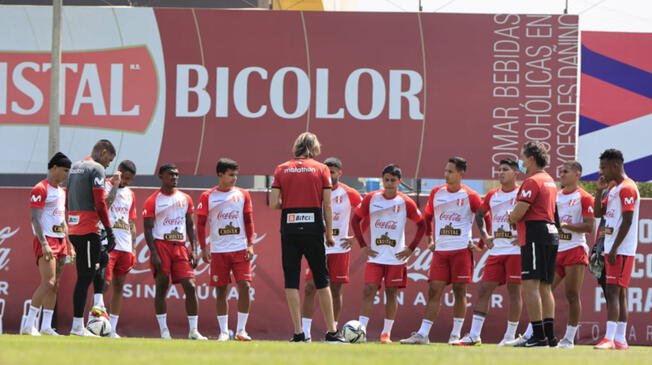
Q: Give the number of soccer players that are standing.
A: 11